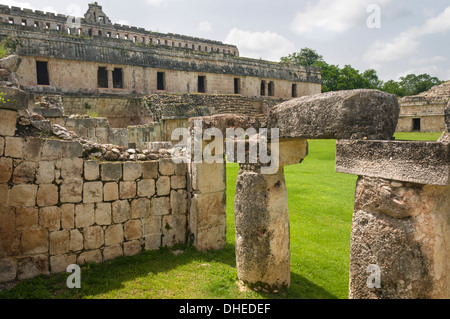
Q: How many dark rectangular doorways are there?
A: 10